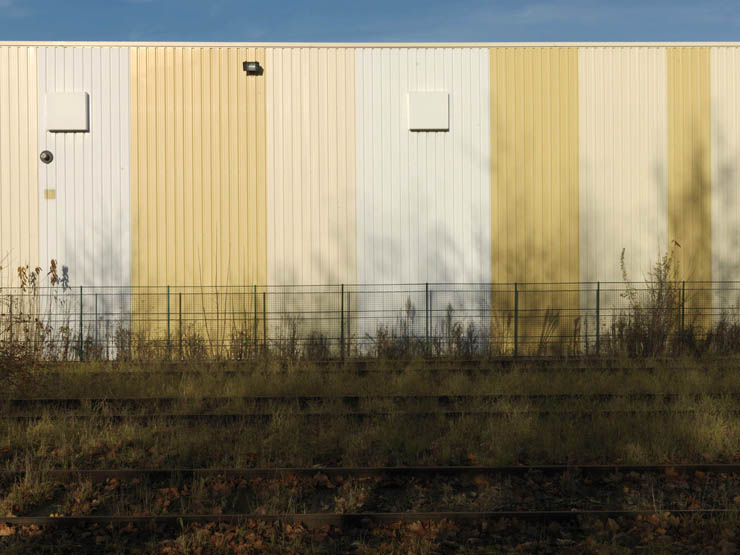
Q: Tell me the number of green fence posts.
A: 8